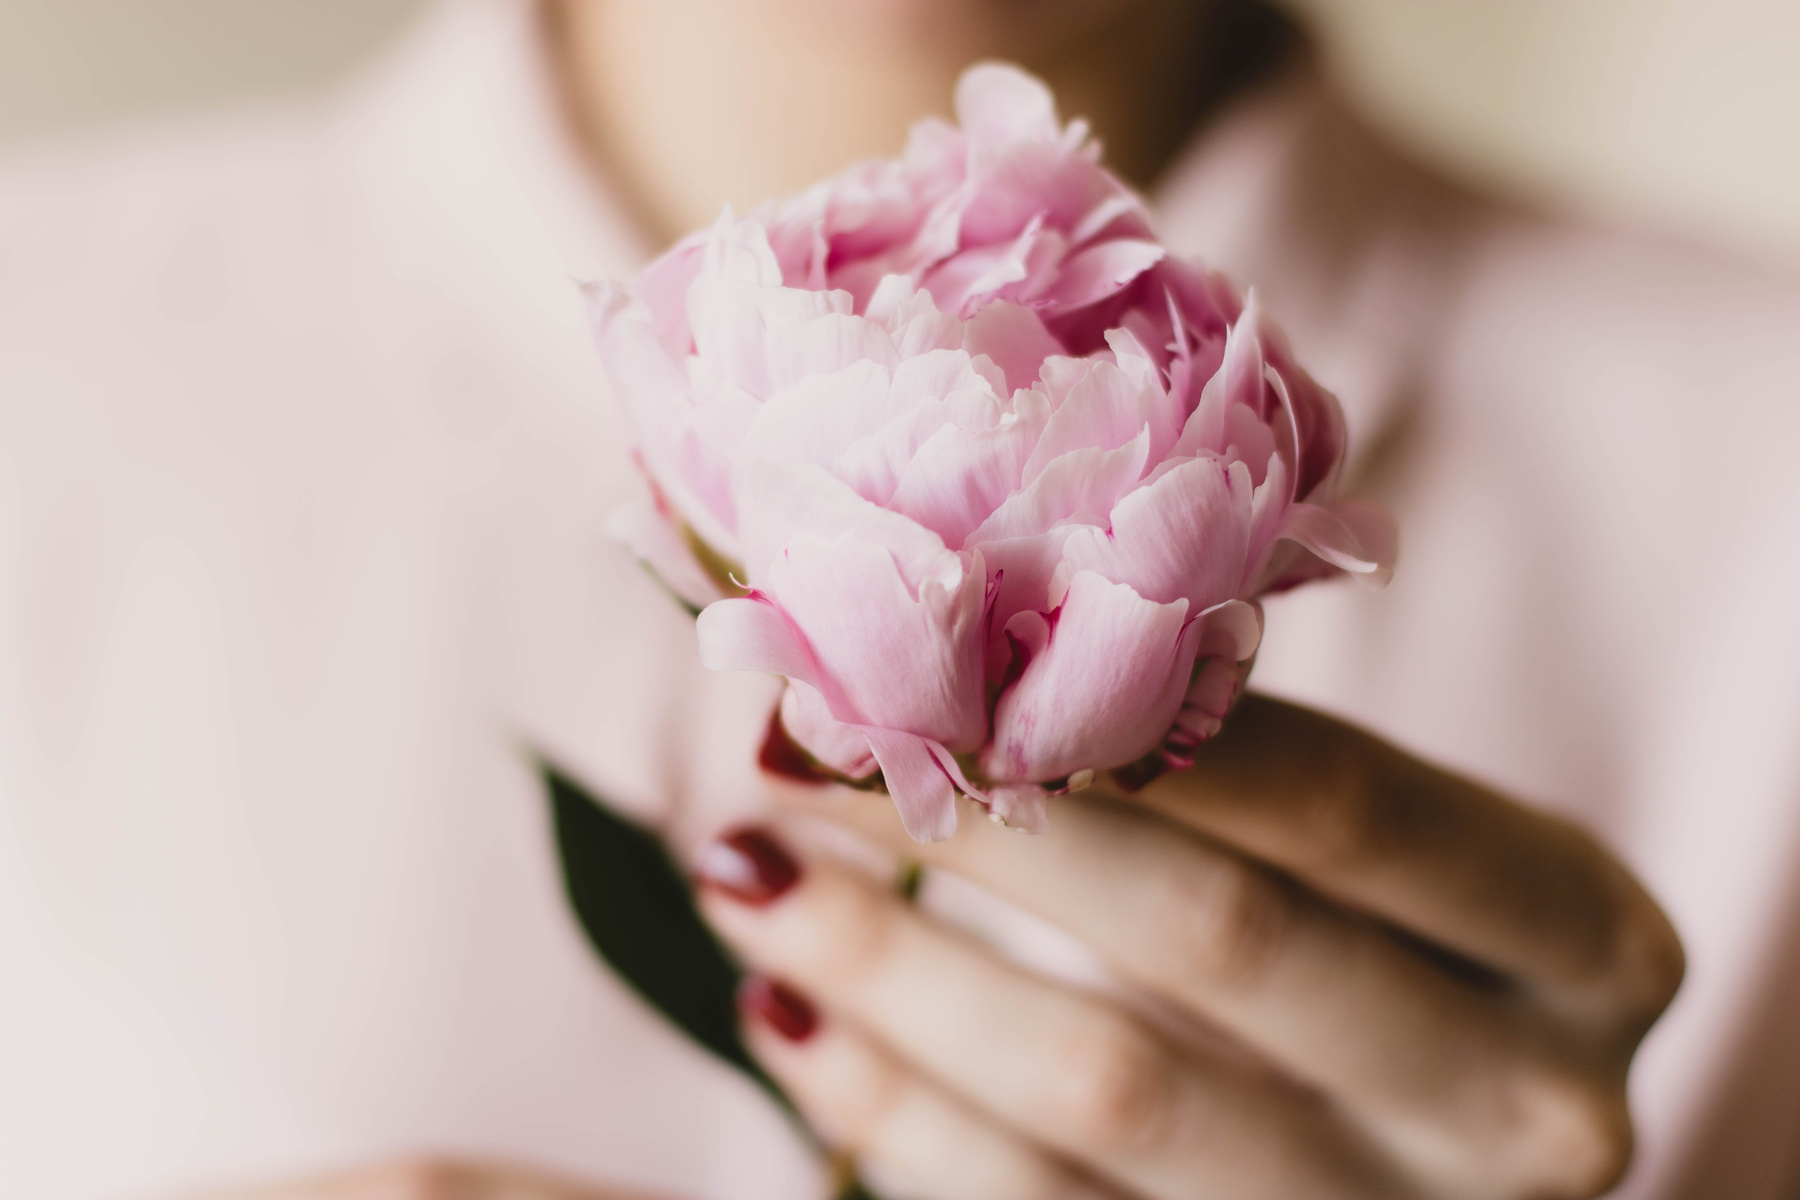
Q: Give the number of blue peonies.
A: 0